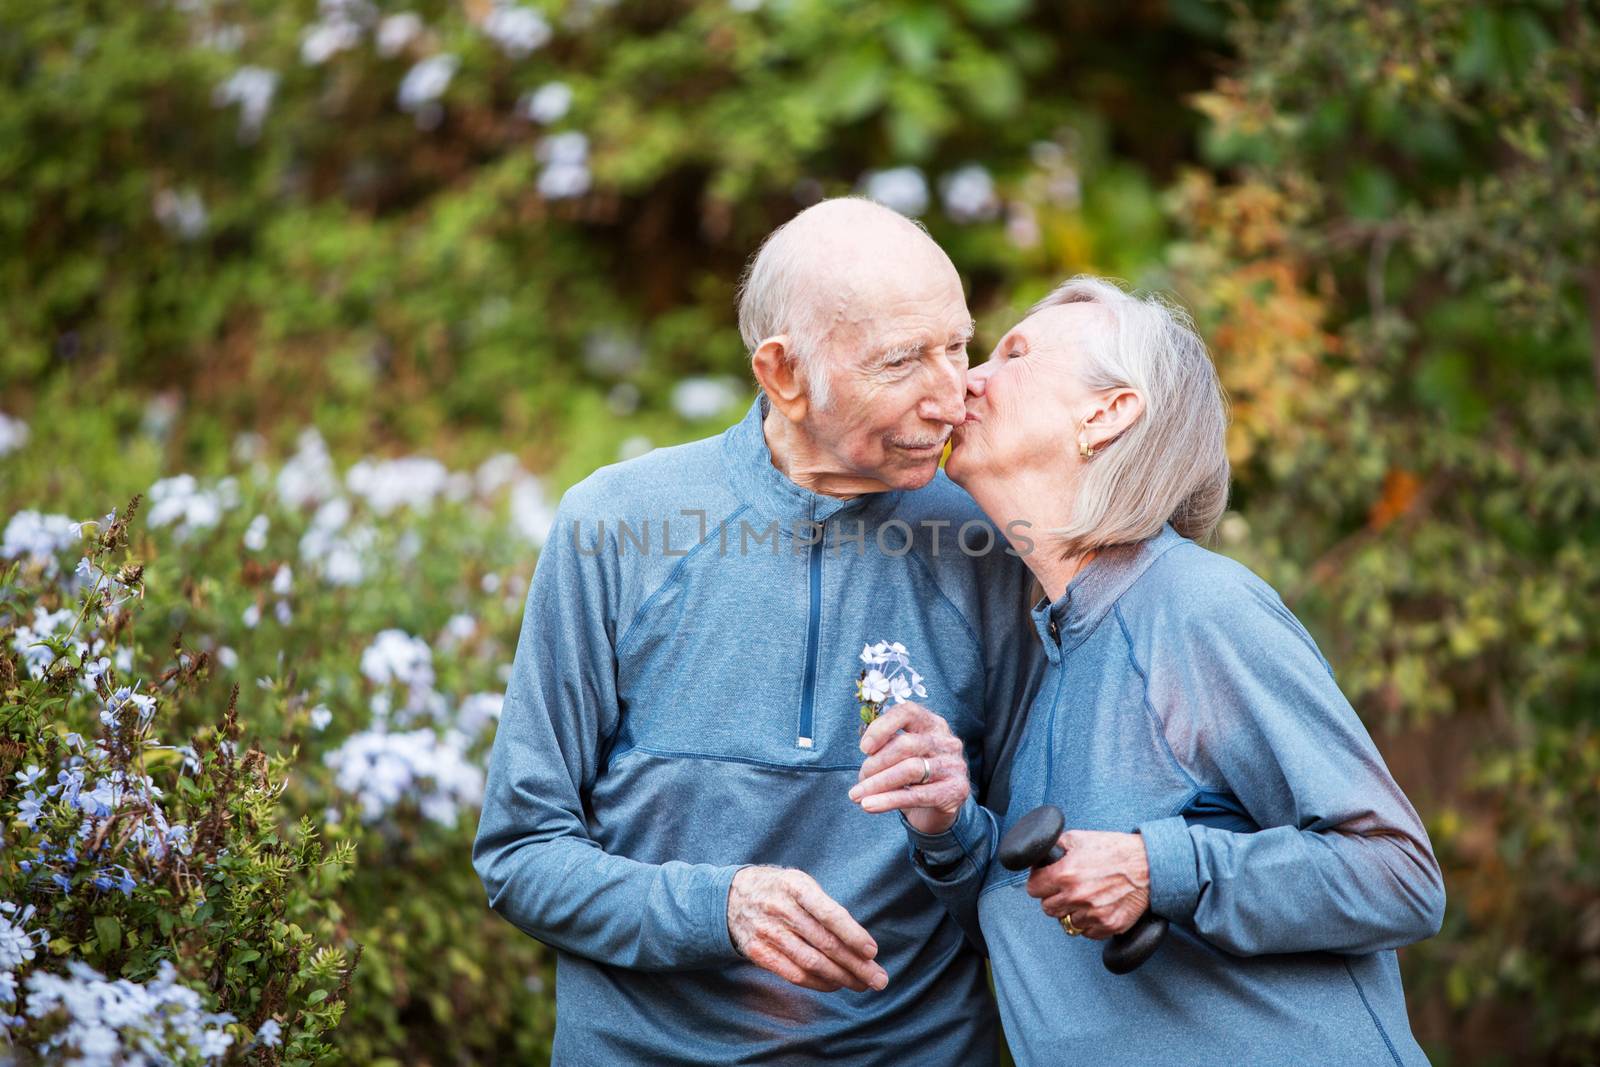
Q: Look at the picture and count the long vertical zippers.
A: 2